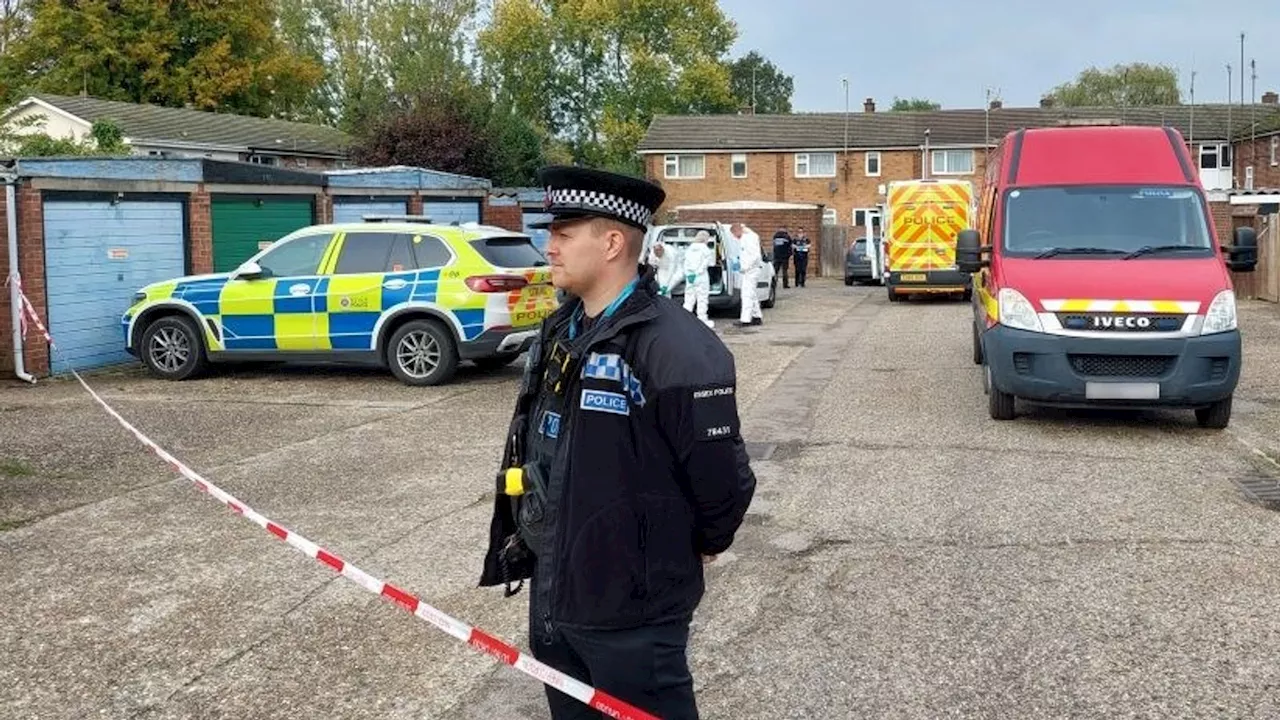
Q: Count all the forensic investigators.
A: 3